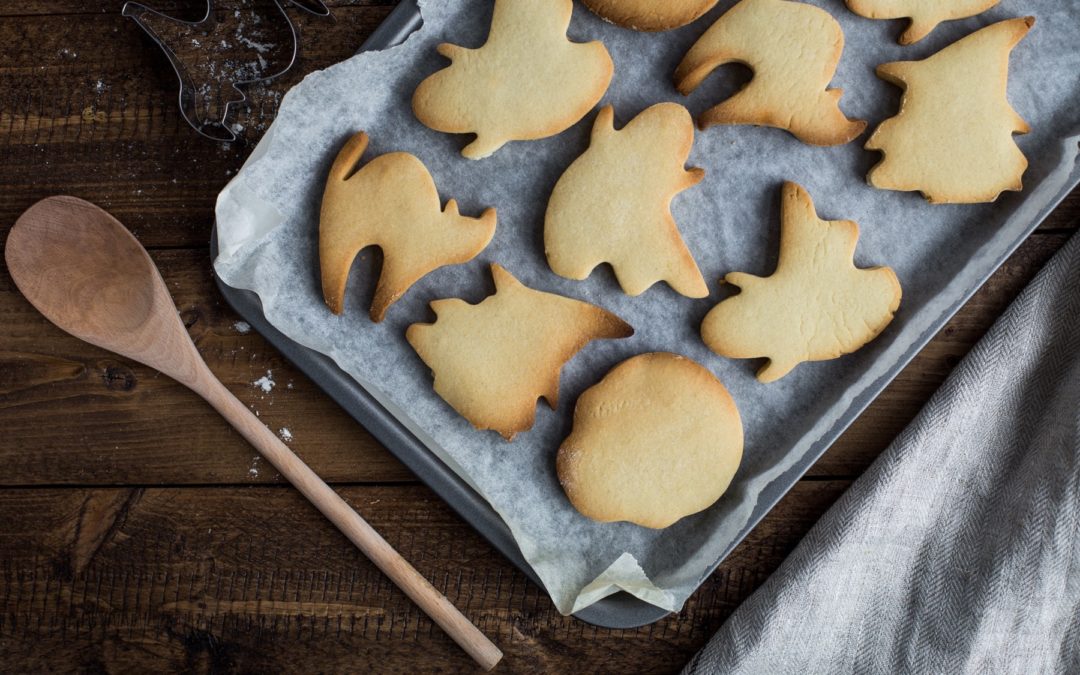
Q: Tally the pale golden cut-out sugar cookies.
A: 10